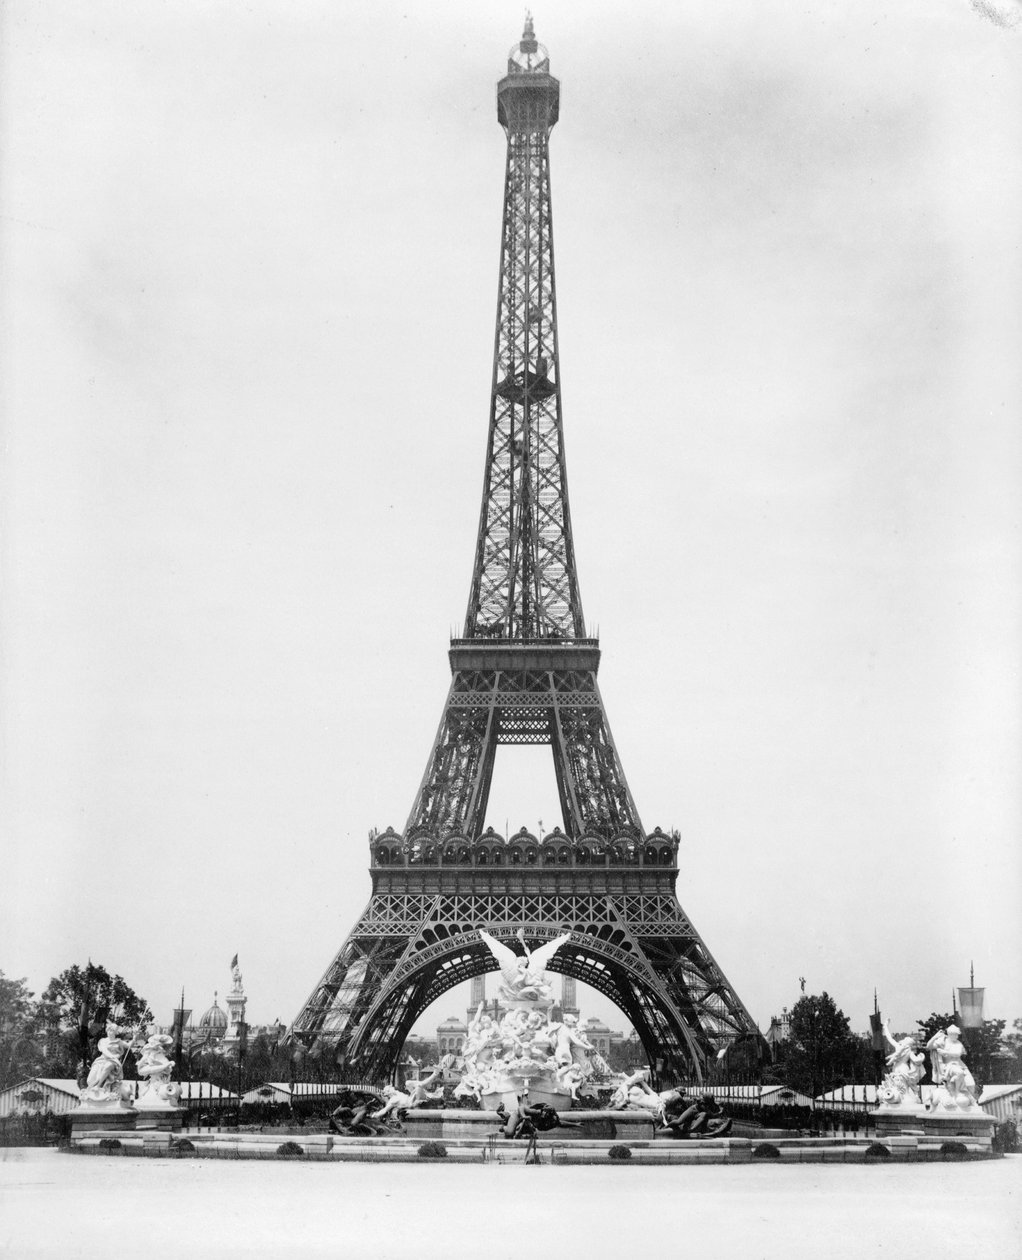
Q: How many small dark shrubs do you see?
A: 8